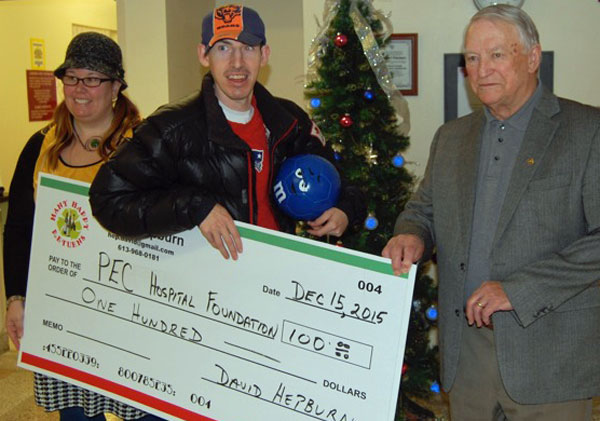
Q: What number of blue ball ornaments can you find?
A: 7